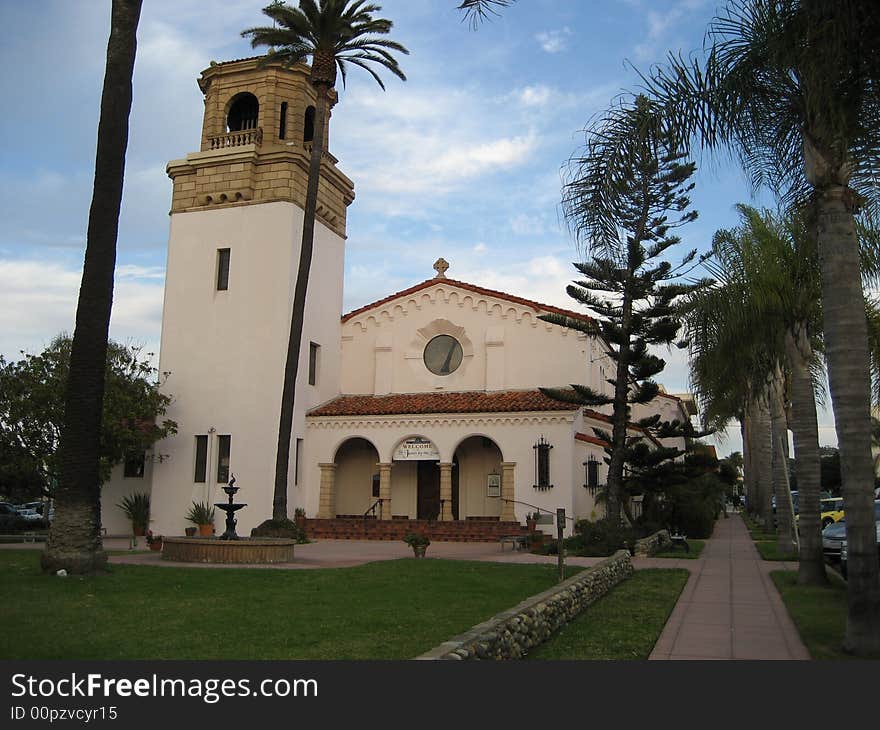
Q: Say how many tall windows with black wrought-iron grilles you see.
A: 2